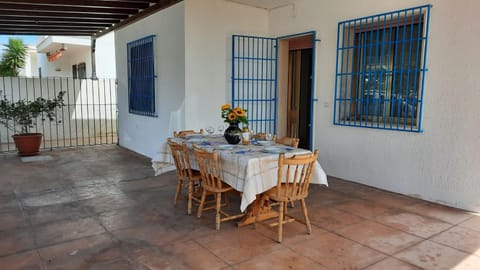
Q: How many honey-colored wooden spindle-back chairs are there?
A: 6